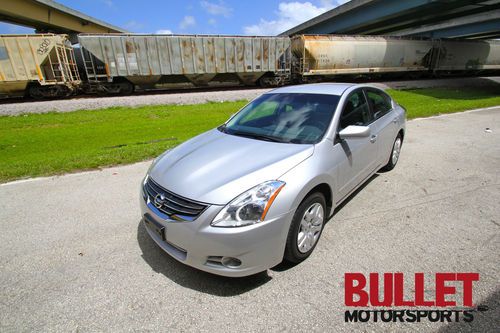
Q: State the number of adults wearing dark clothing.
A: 0